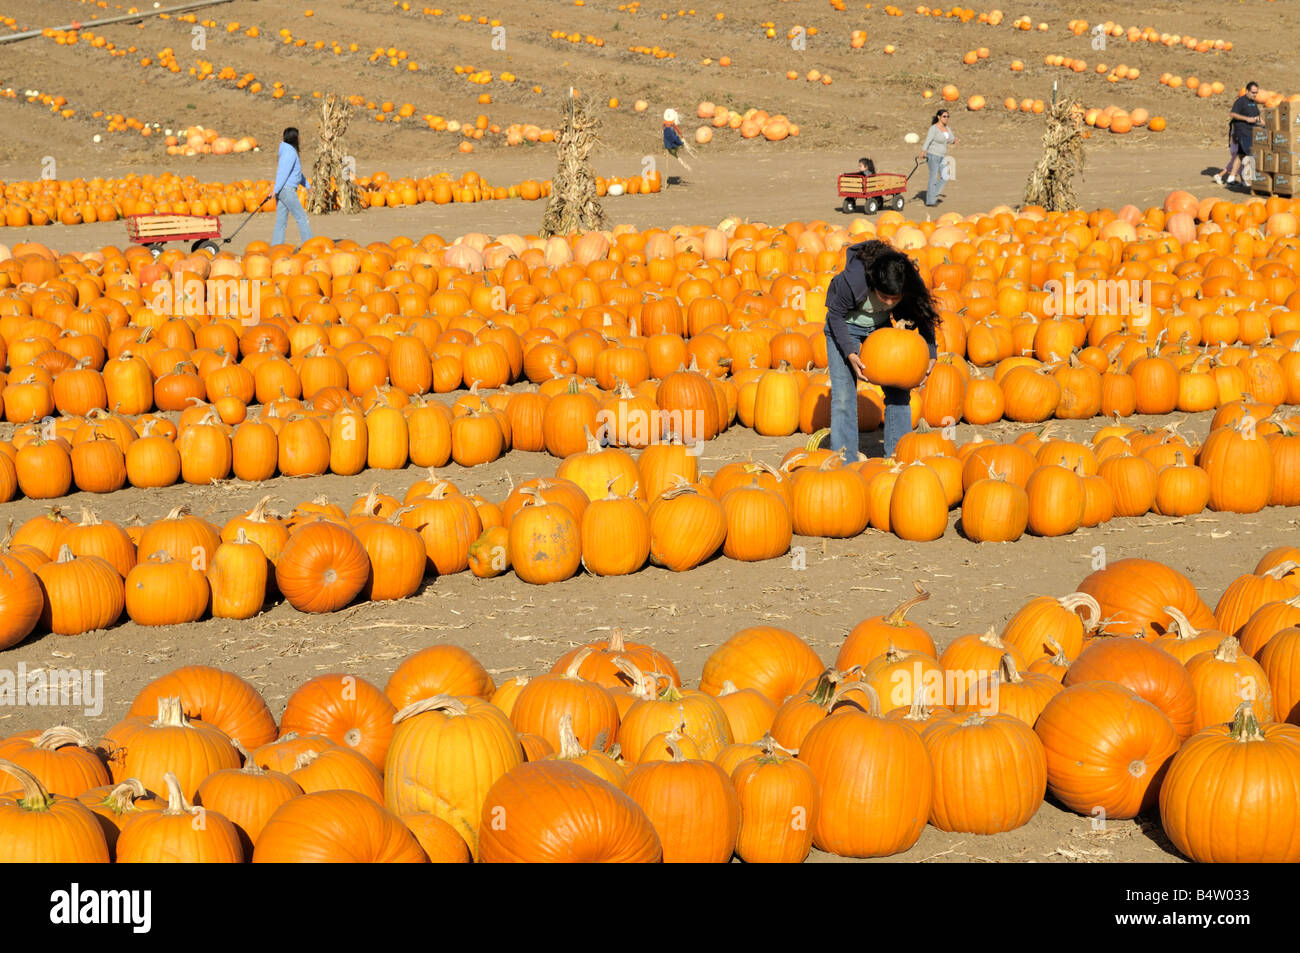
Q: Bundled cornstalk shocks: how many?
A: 3